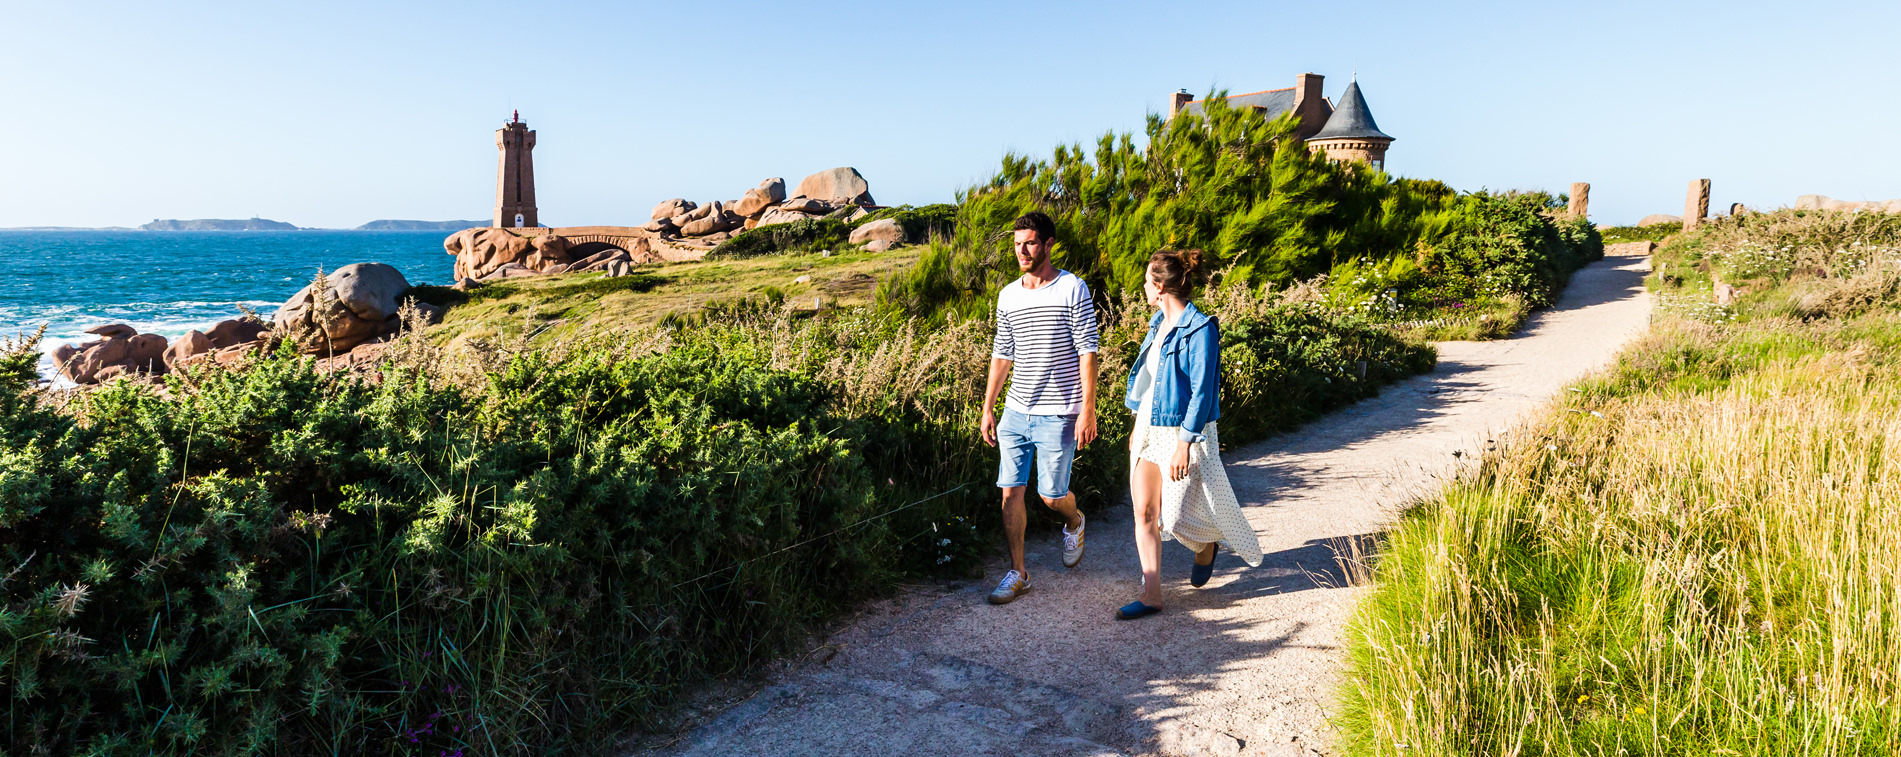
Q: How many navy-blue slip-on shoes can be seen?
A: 2